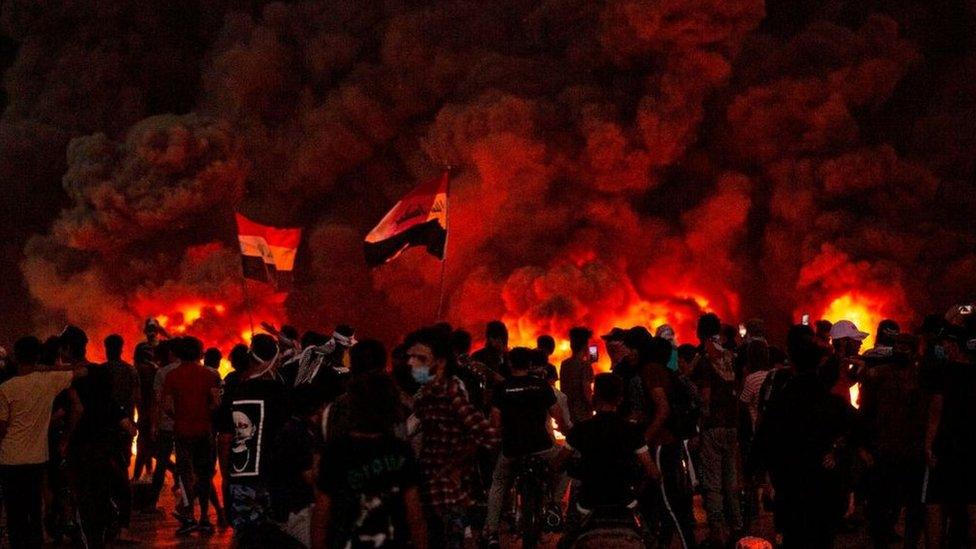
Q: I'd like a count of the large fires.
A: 3